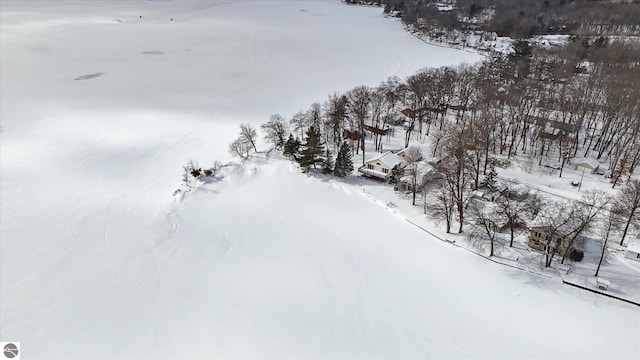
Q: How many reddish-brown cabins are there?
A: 3